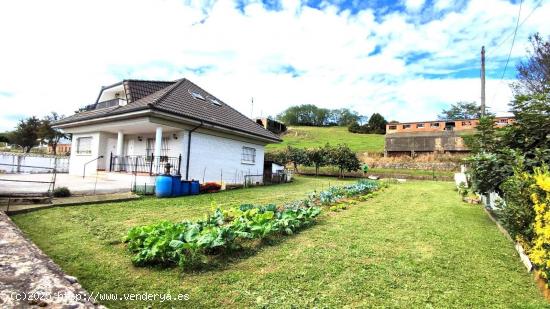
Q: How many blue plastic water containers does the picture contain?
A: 4